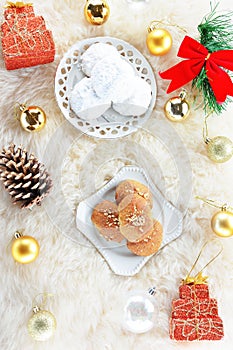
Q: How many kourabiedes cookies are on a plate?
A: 4